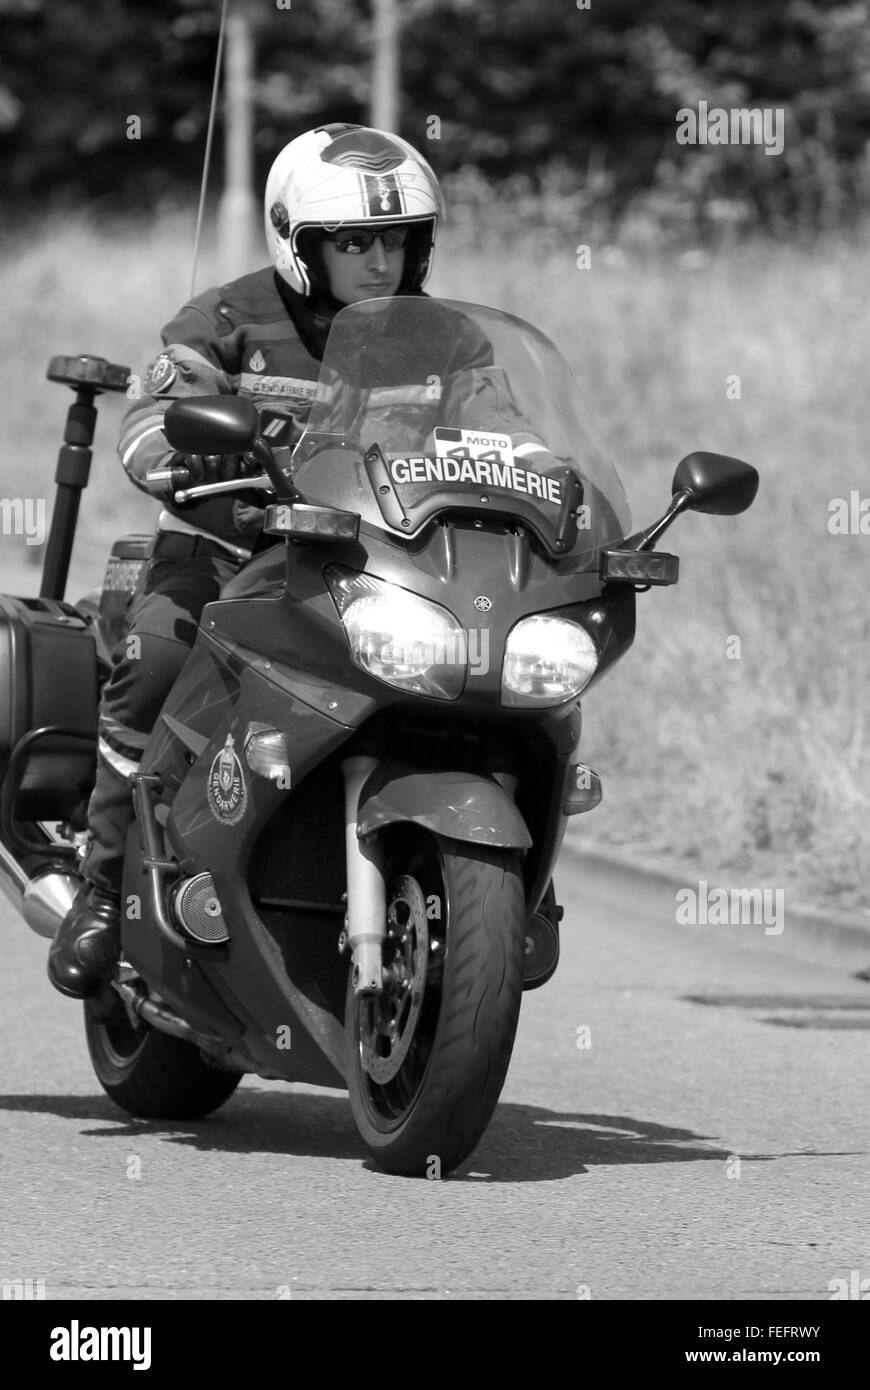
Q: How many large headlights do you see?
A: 2